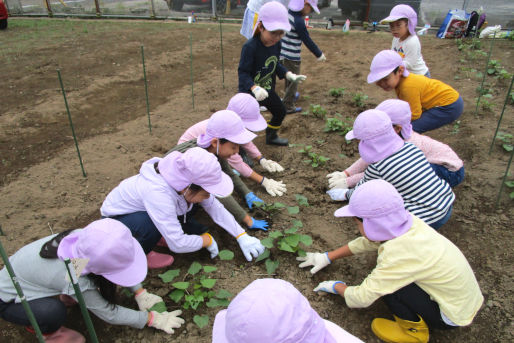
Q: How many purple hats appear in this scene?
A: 12